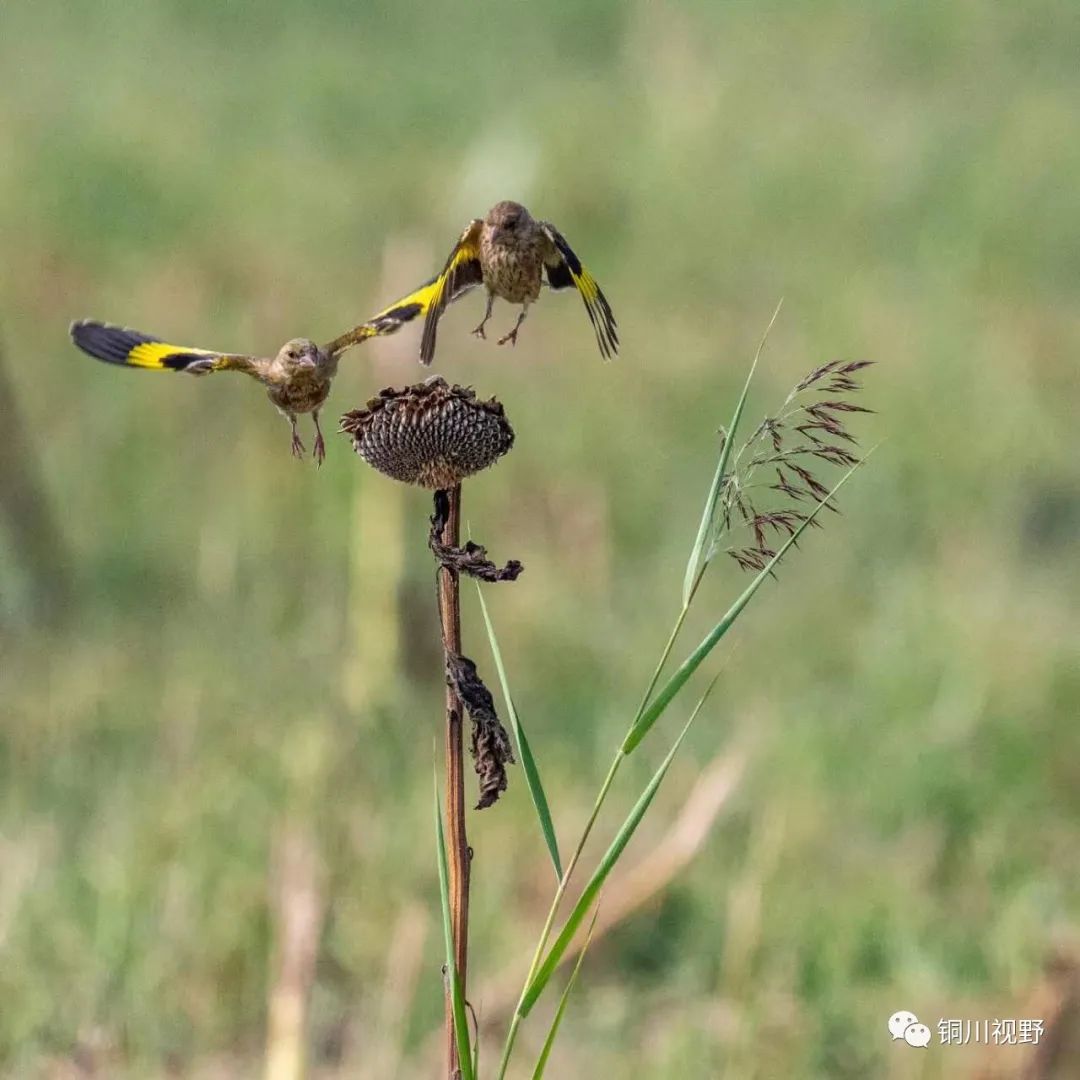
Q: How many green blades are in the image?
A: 6